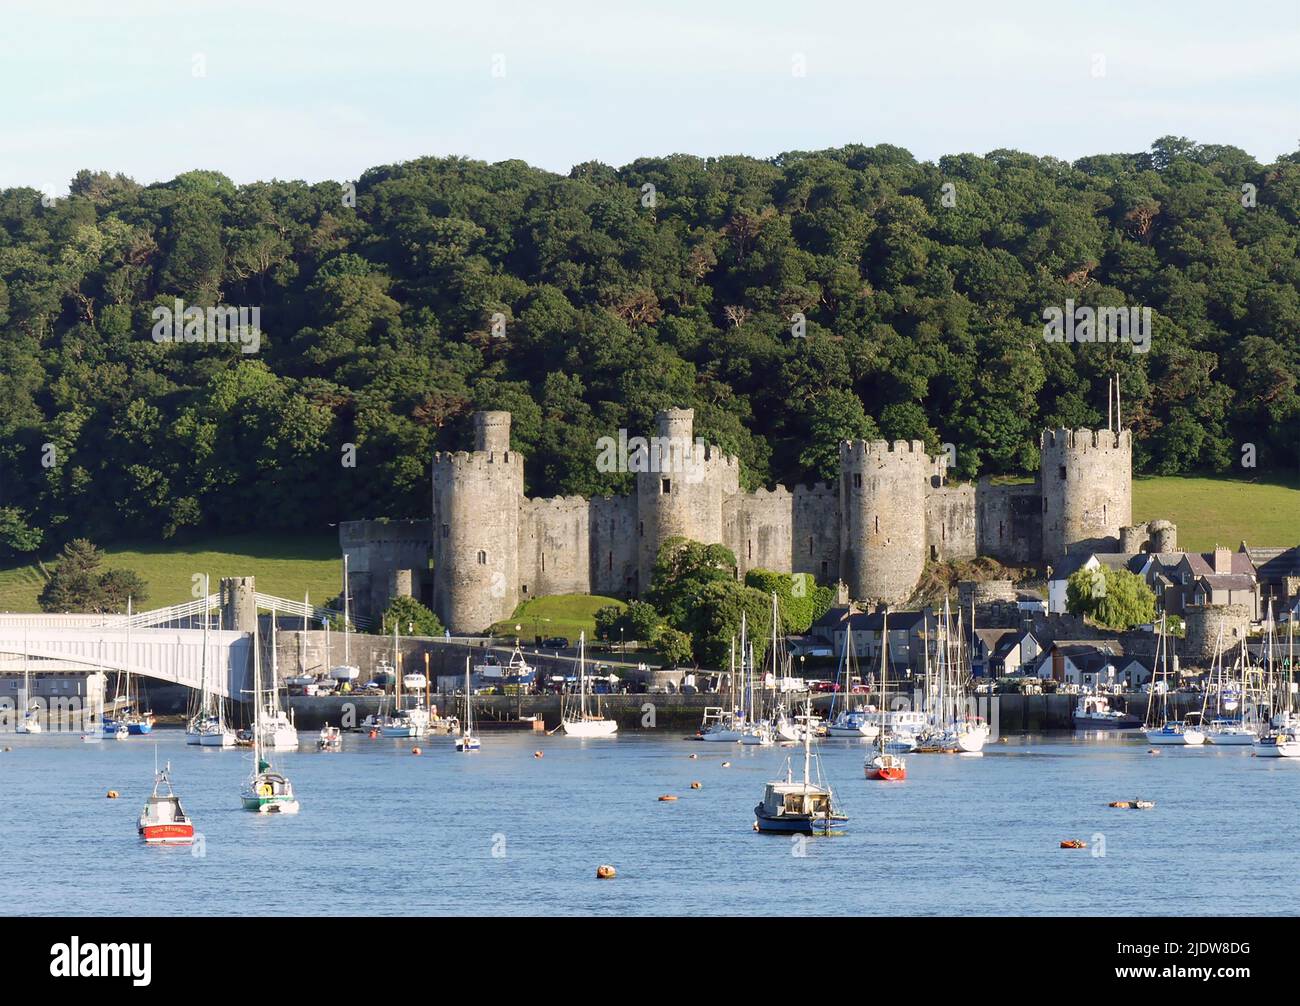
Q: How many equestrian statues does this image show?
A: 0